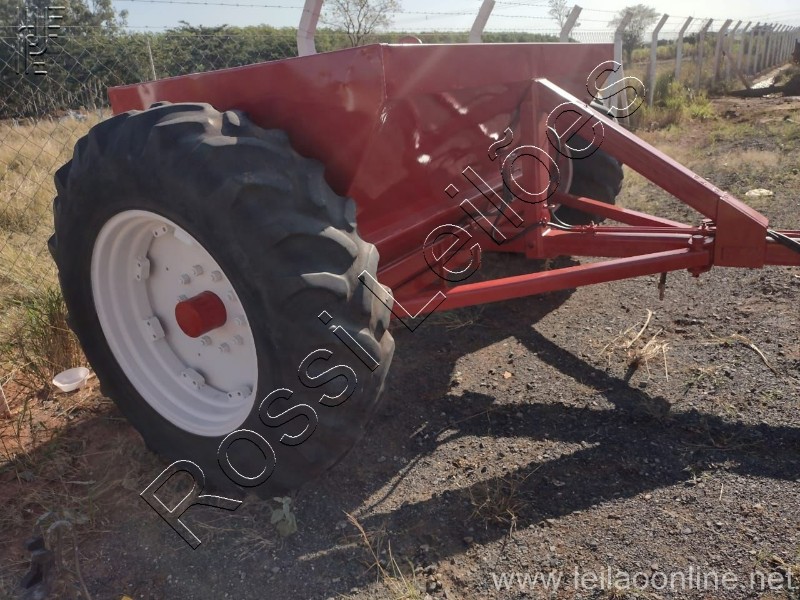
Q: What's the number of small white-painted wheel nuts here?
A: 9